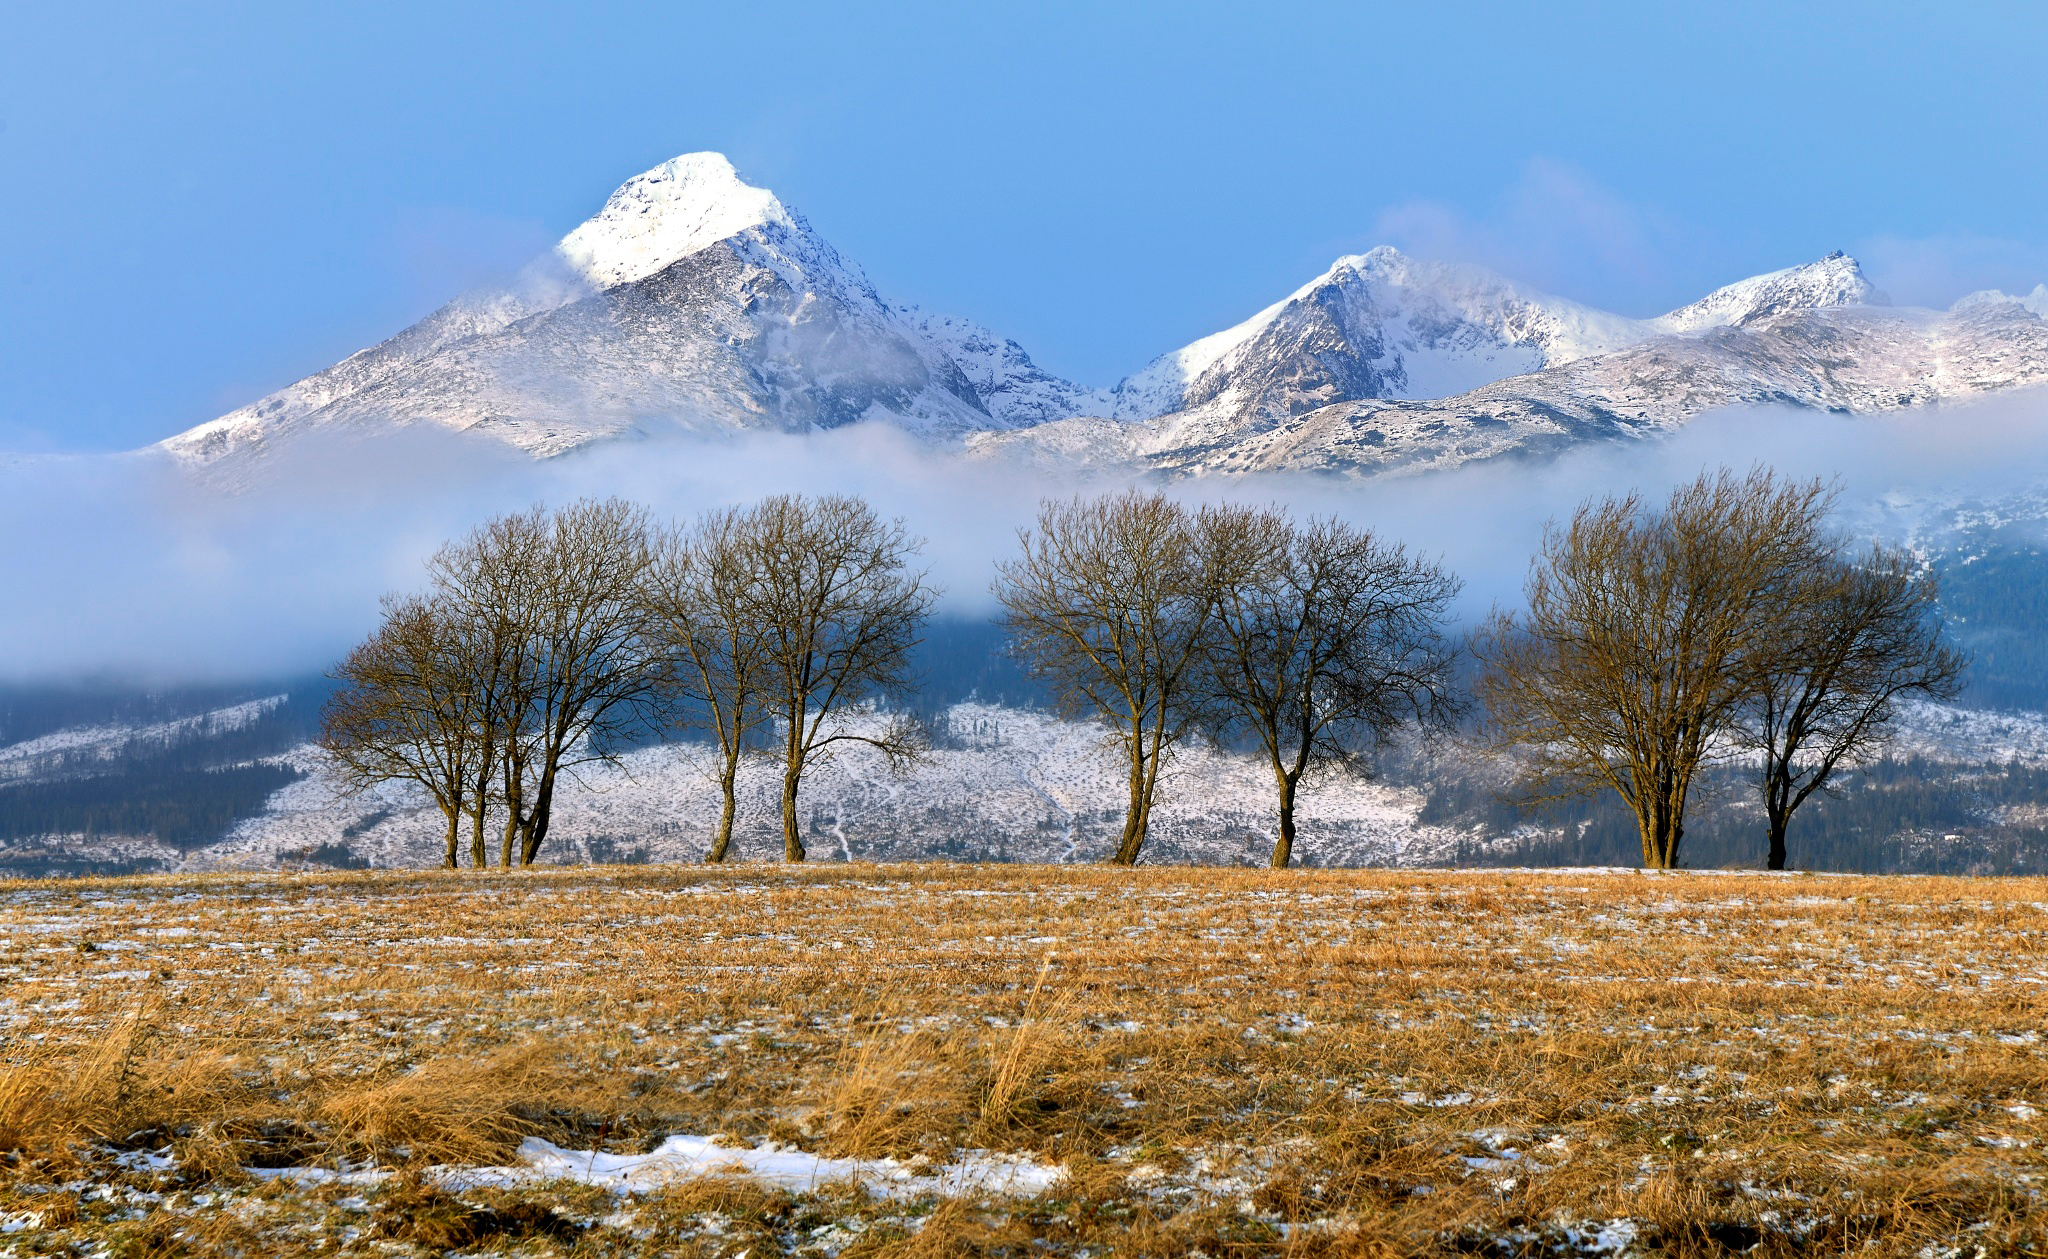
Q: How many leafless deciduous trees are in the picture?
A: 10